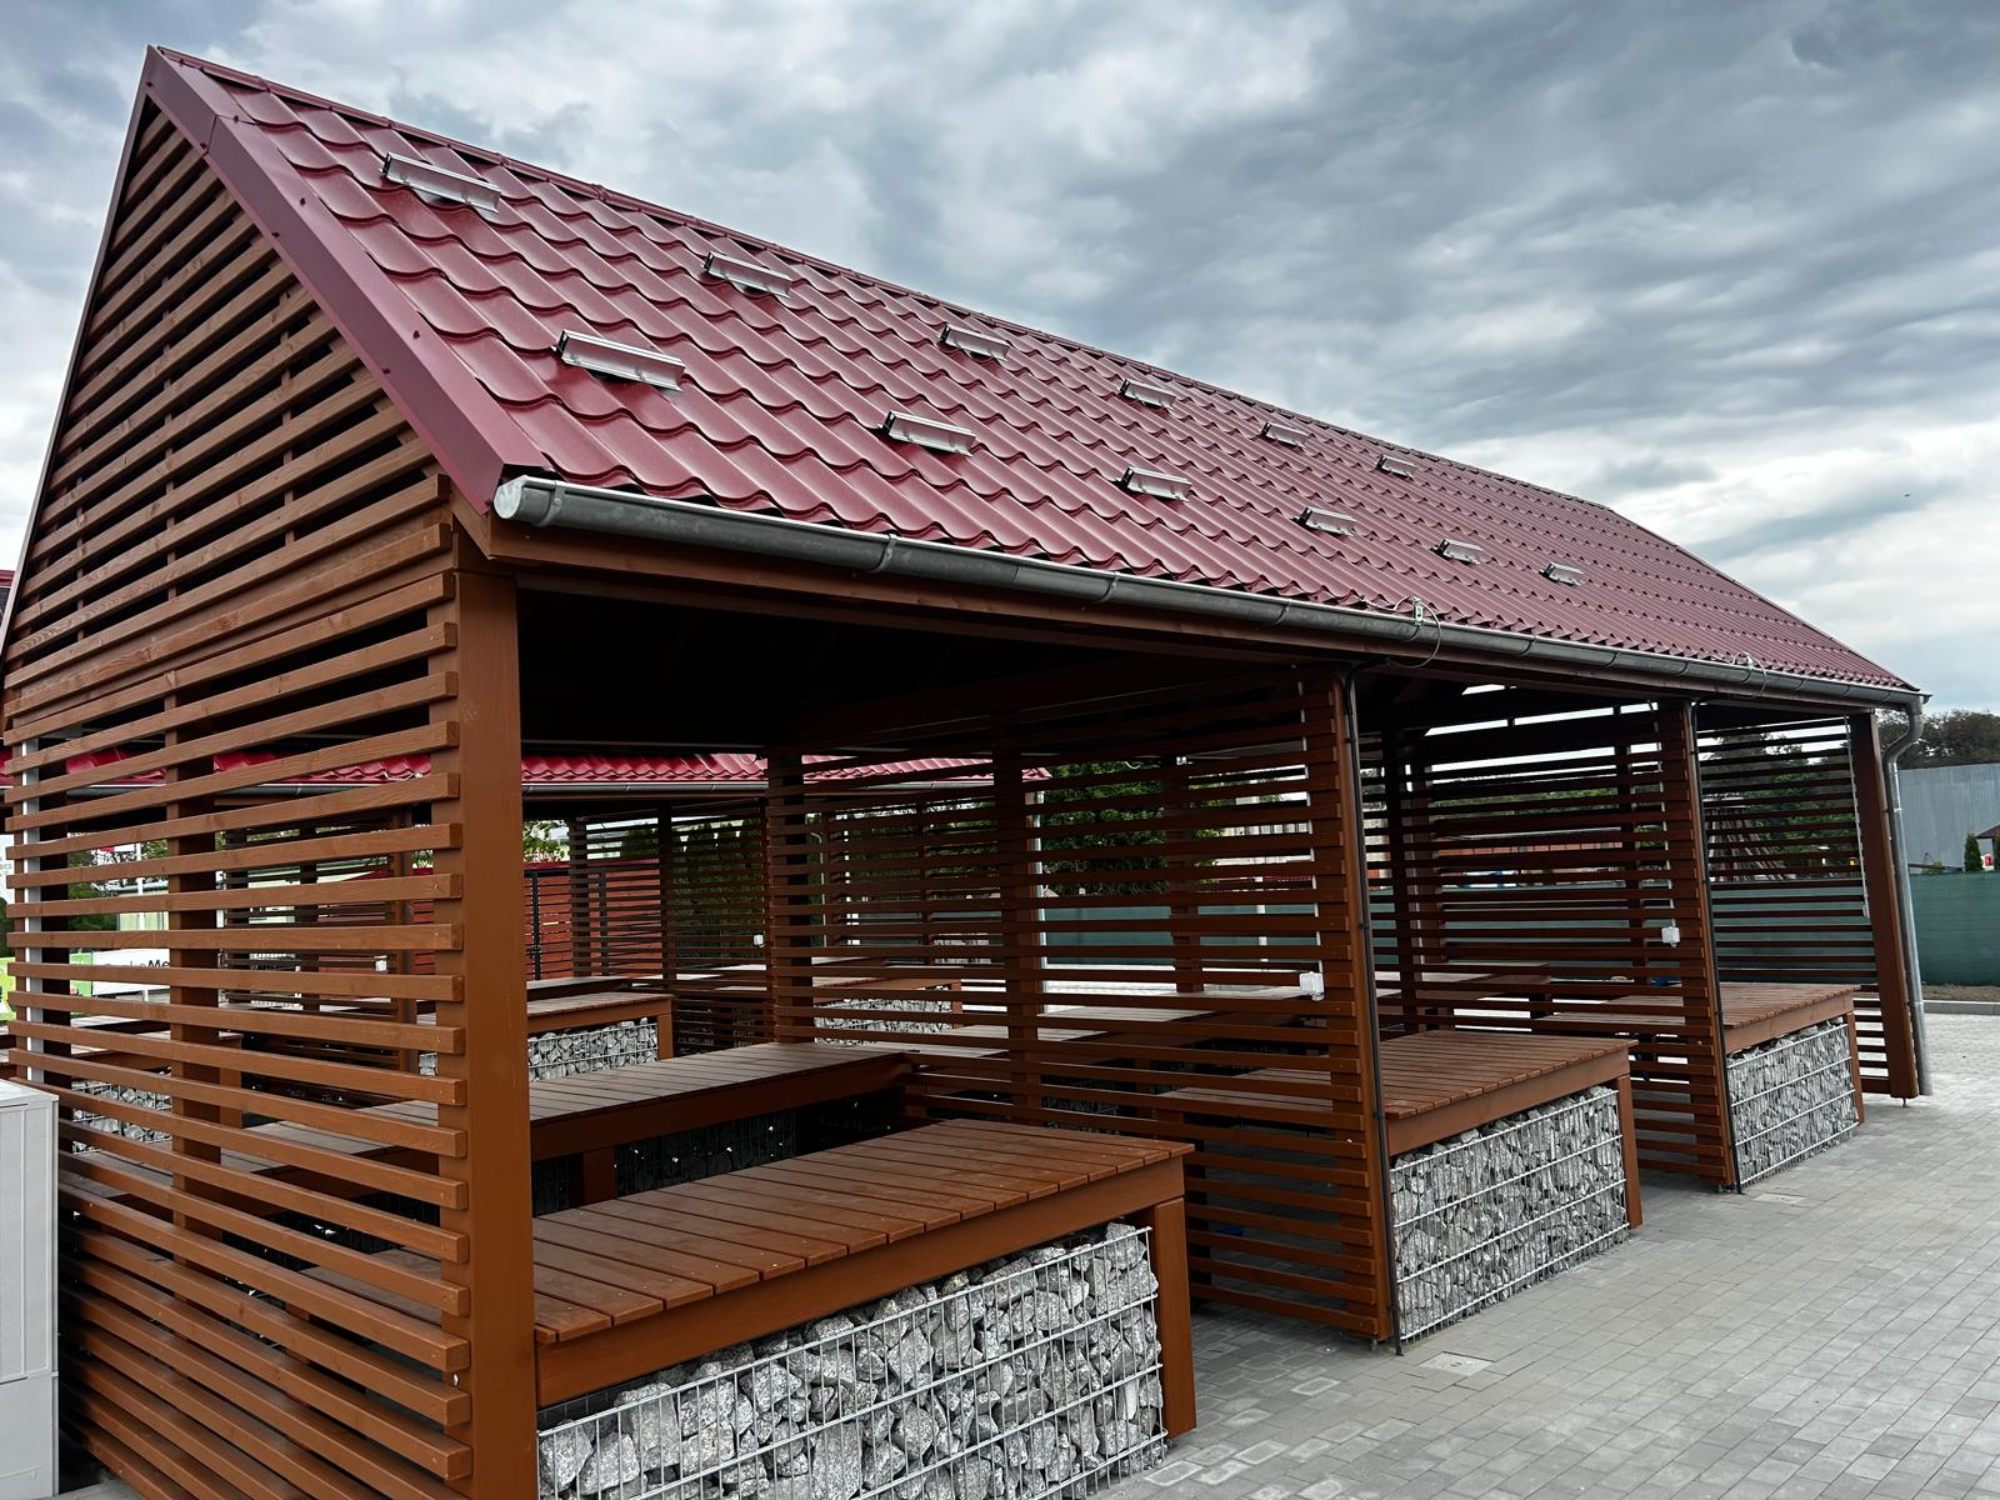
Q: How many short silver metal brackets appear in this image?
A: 12